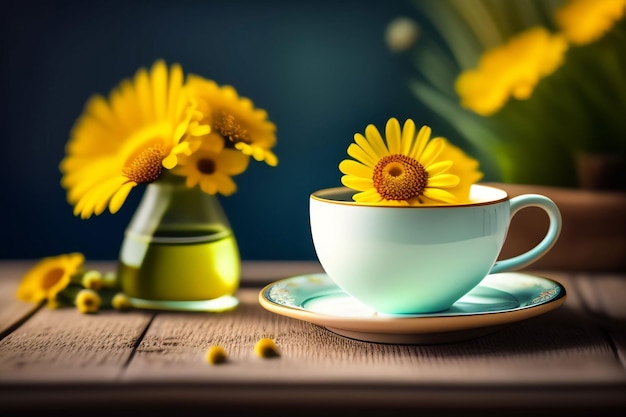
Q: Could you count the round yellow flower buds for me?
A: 5